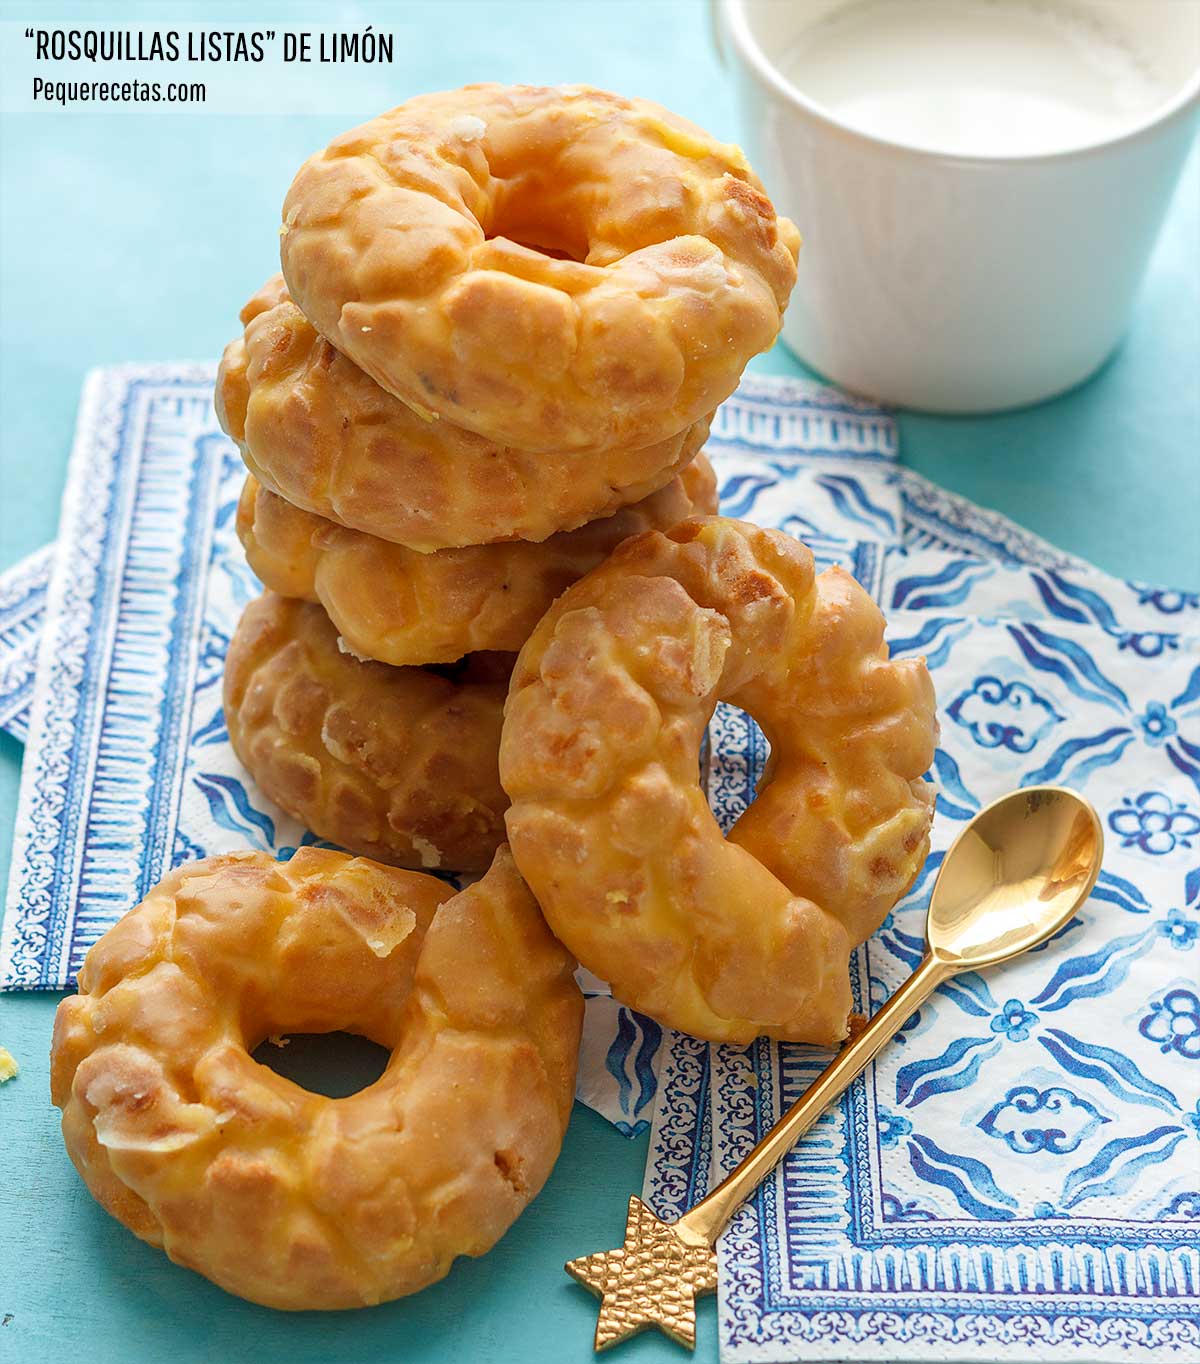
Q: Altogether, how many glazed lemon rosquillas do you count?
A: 6